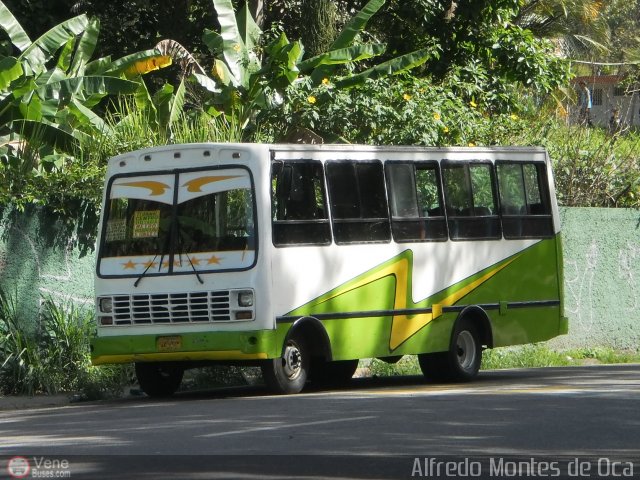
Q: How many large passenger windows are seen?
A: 5